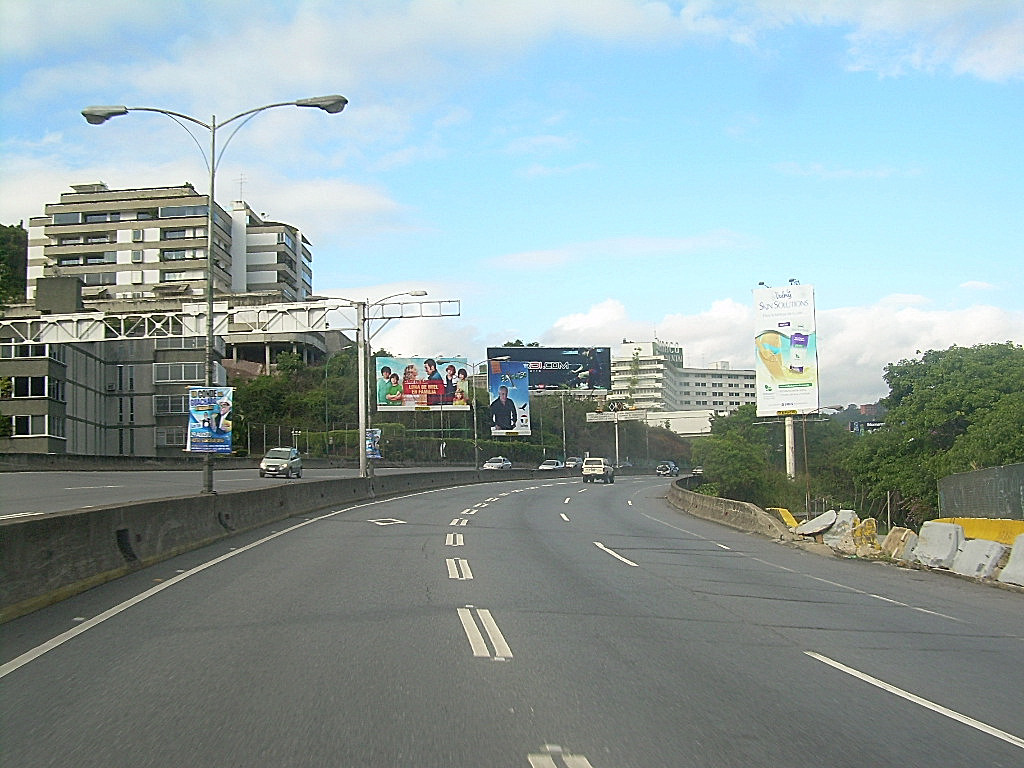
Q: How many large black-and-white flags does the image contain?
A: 0